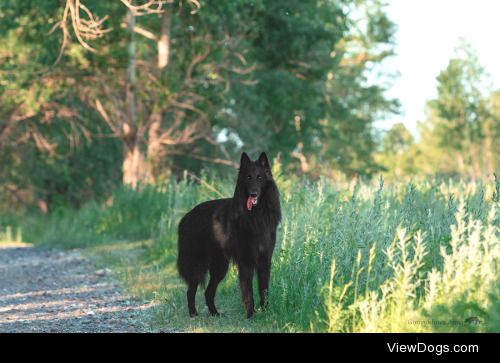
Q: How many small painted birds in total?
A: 0